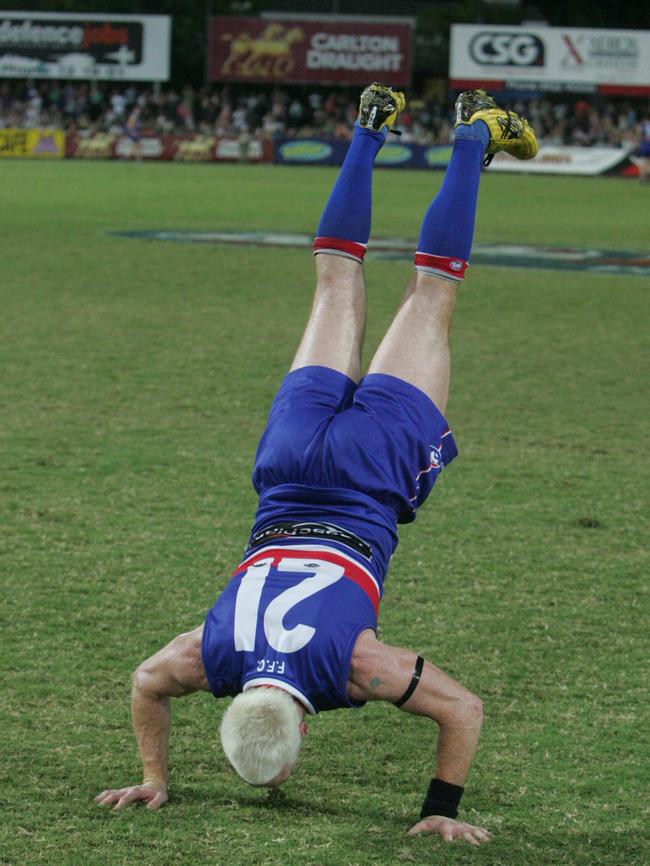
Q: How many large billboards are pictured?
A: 3